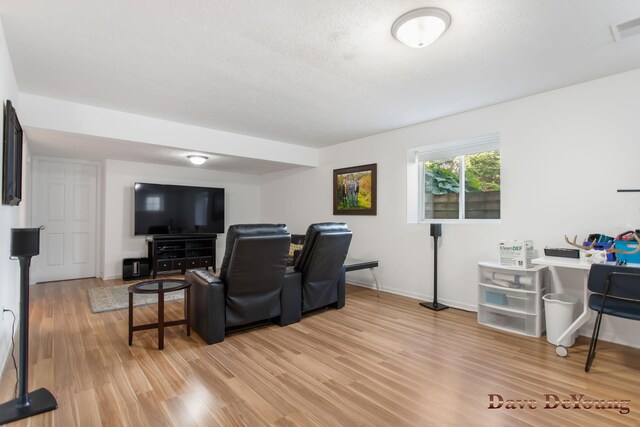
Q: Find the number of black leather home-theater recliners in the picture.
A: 2